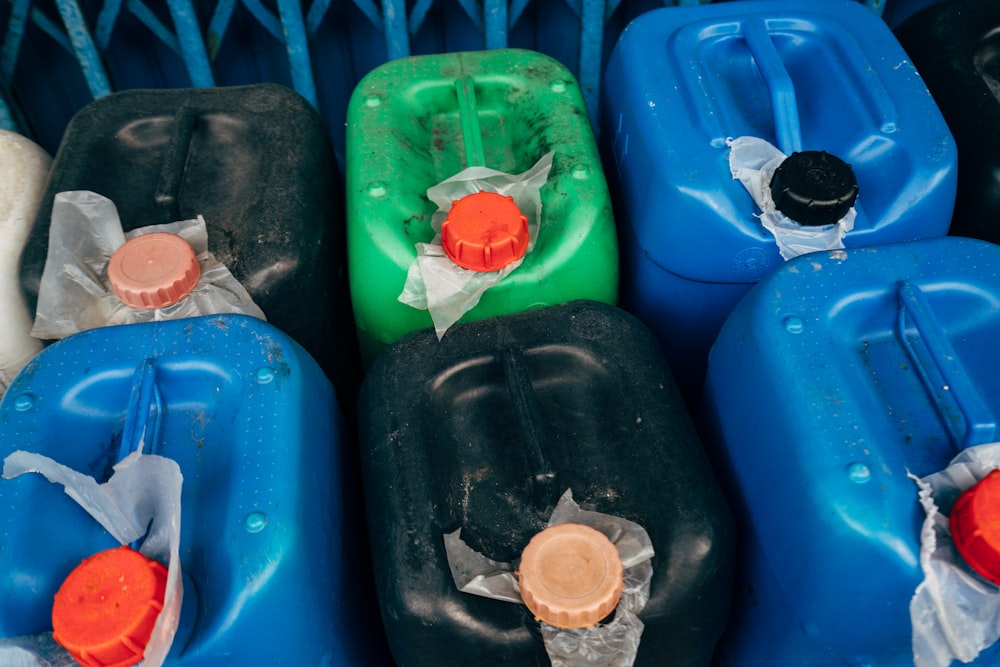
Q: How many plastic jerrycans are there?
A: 8